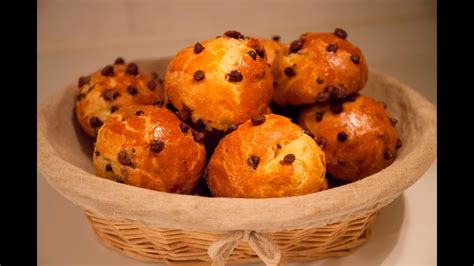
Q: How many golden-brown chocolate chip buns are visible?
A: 7